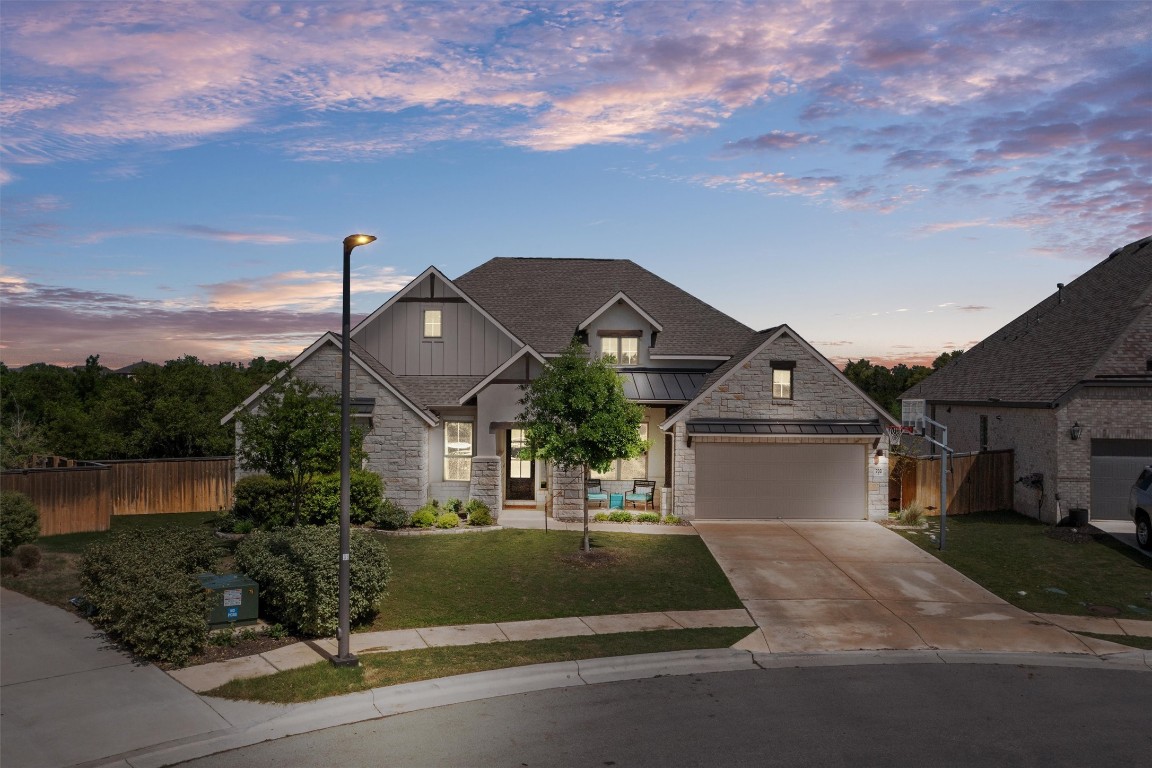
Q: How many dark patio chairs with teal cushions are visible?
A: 2